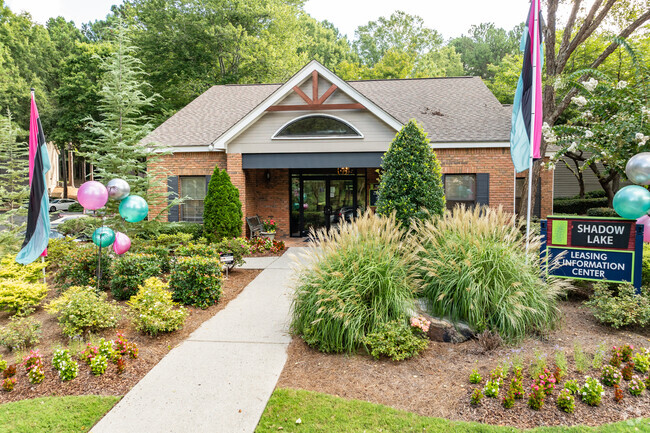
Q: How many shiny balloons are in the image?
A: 8